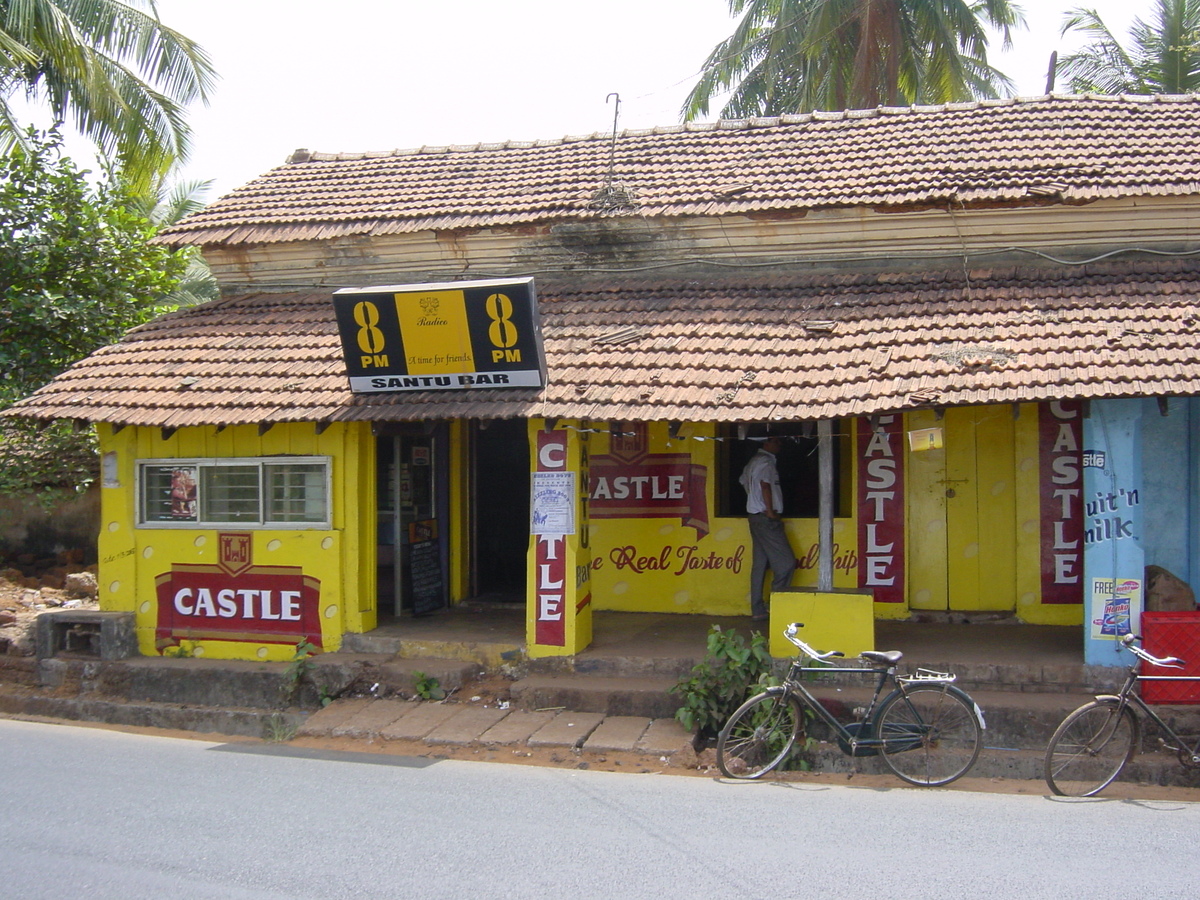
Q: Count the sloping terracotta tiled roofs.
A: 2